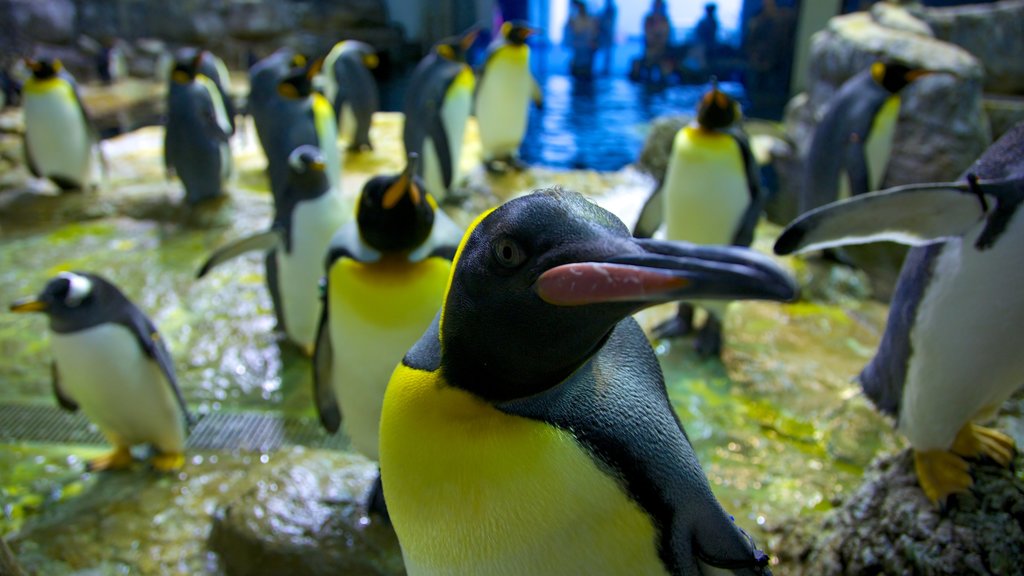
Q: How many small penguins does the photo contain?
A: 1